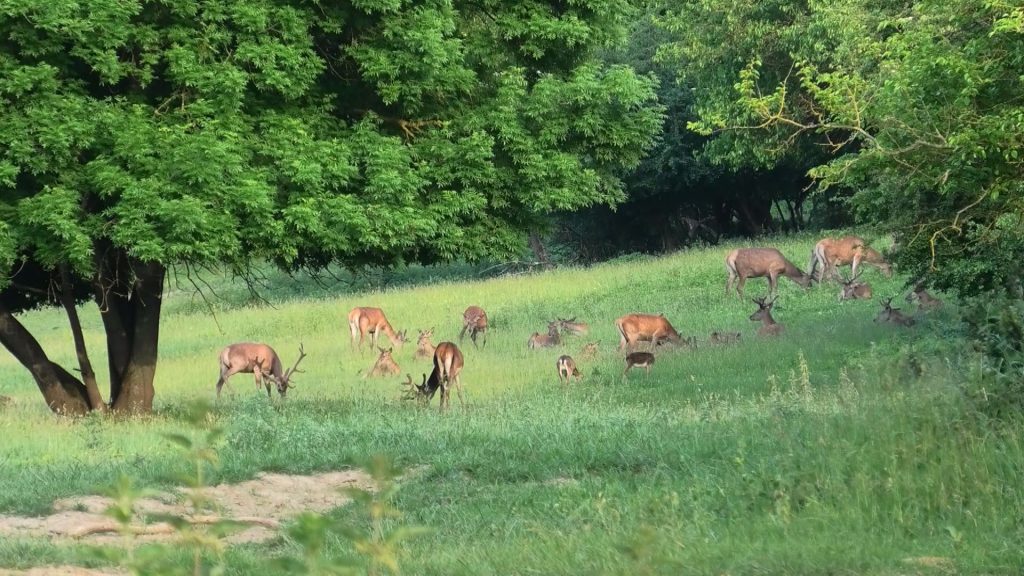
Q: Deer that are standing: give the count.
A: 9